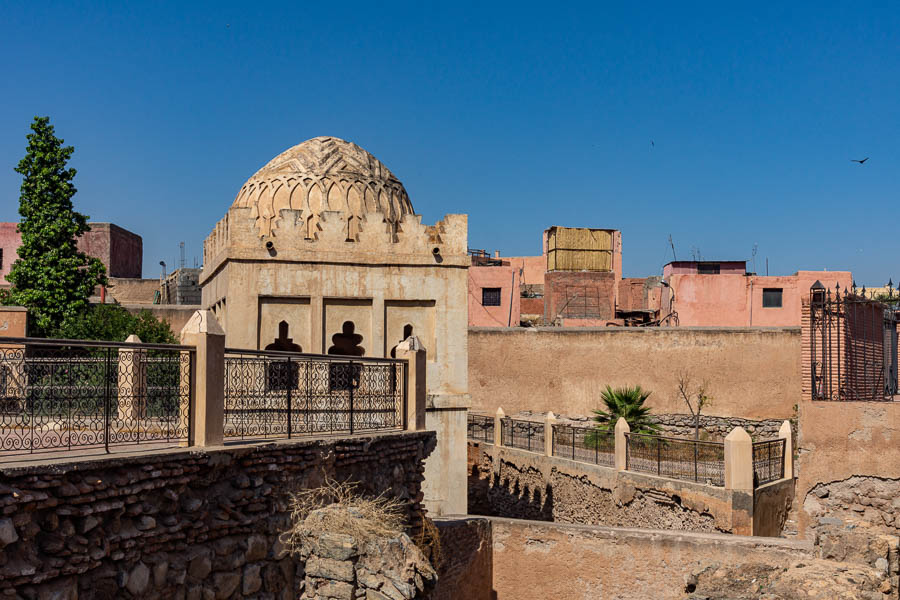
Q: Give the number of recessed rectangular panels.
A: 3